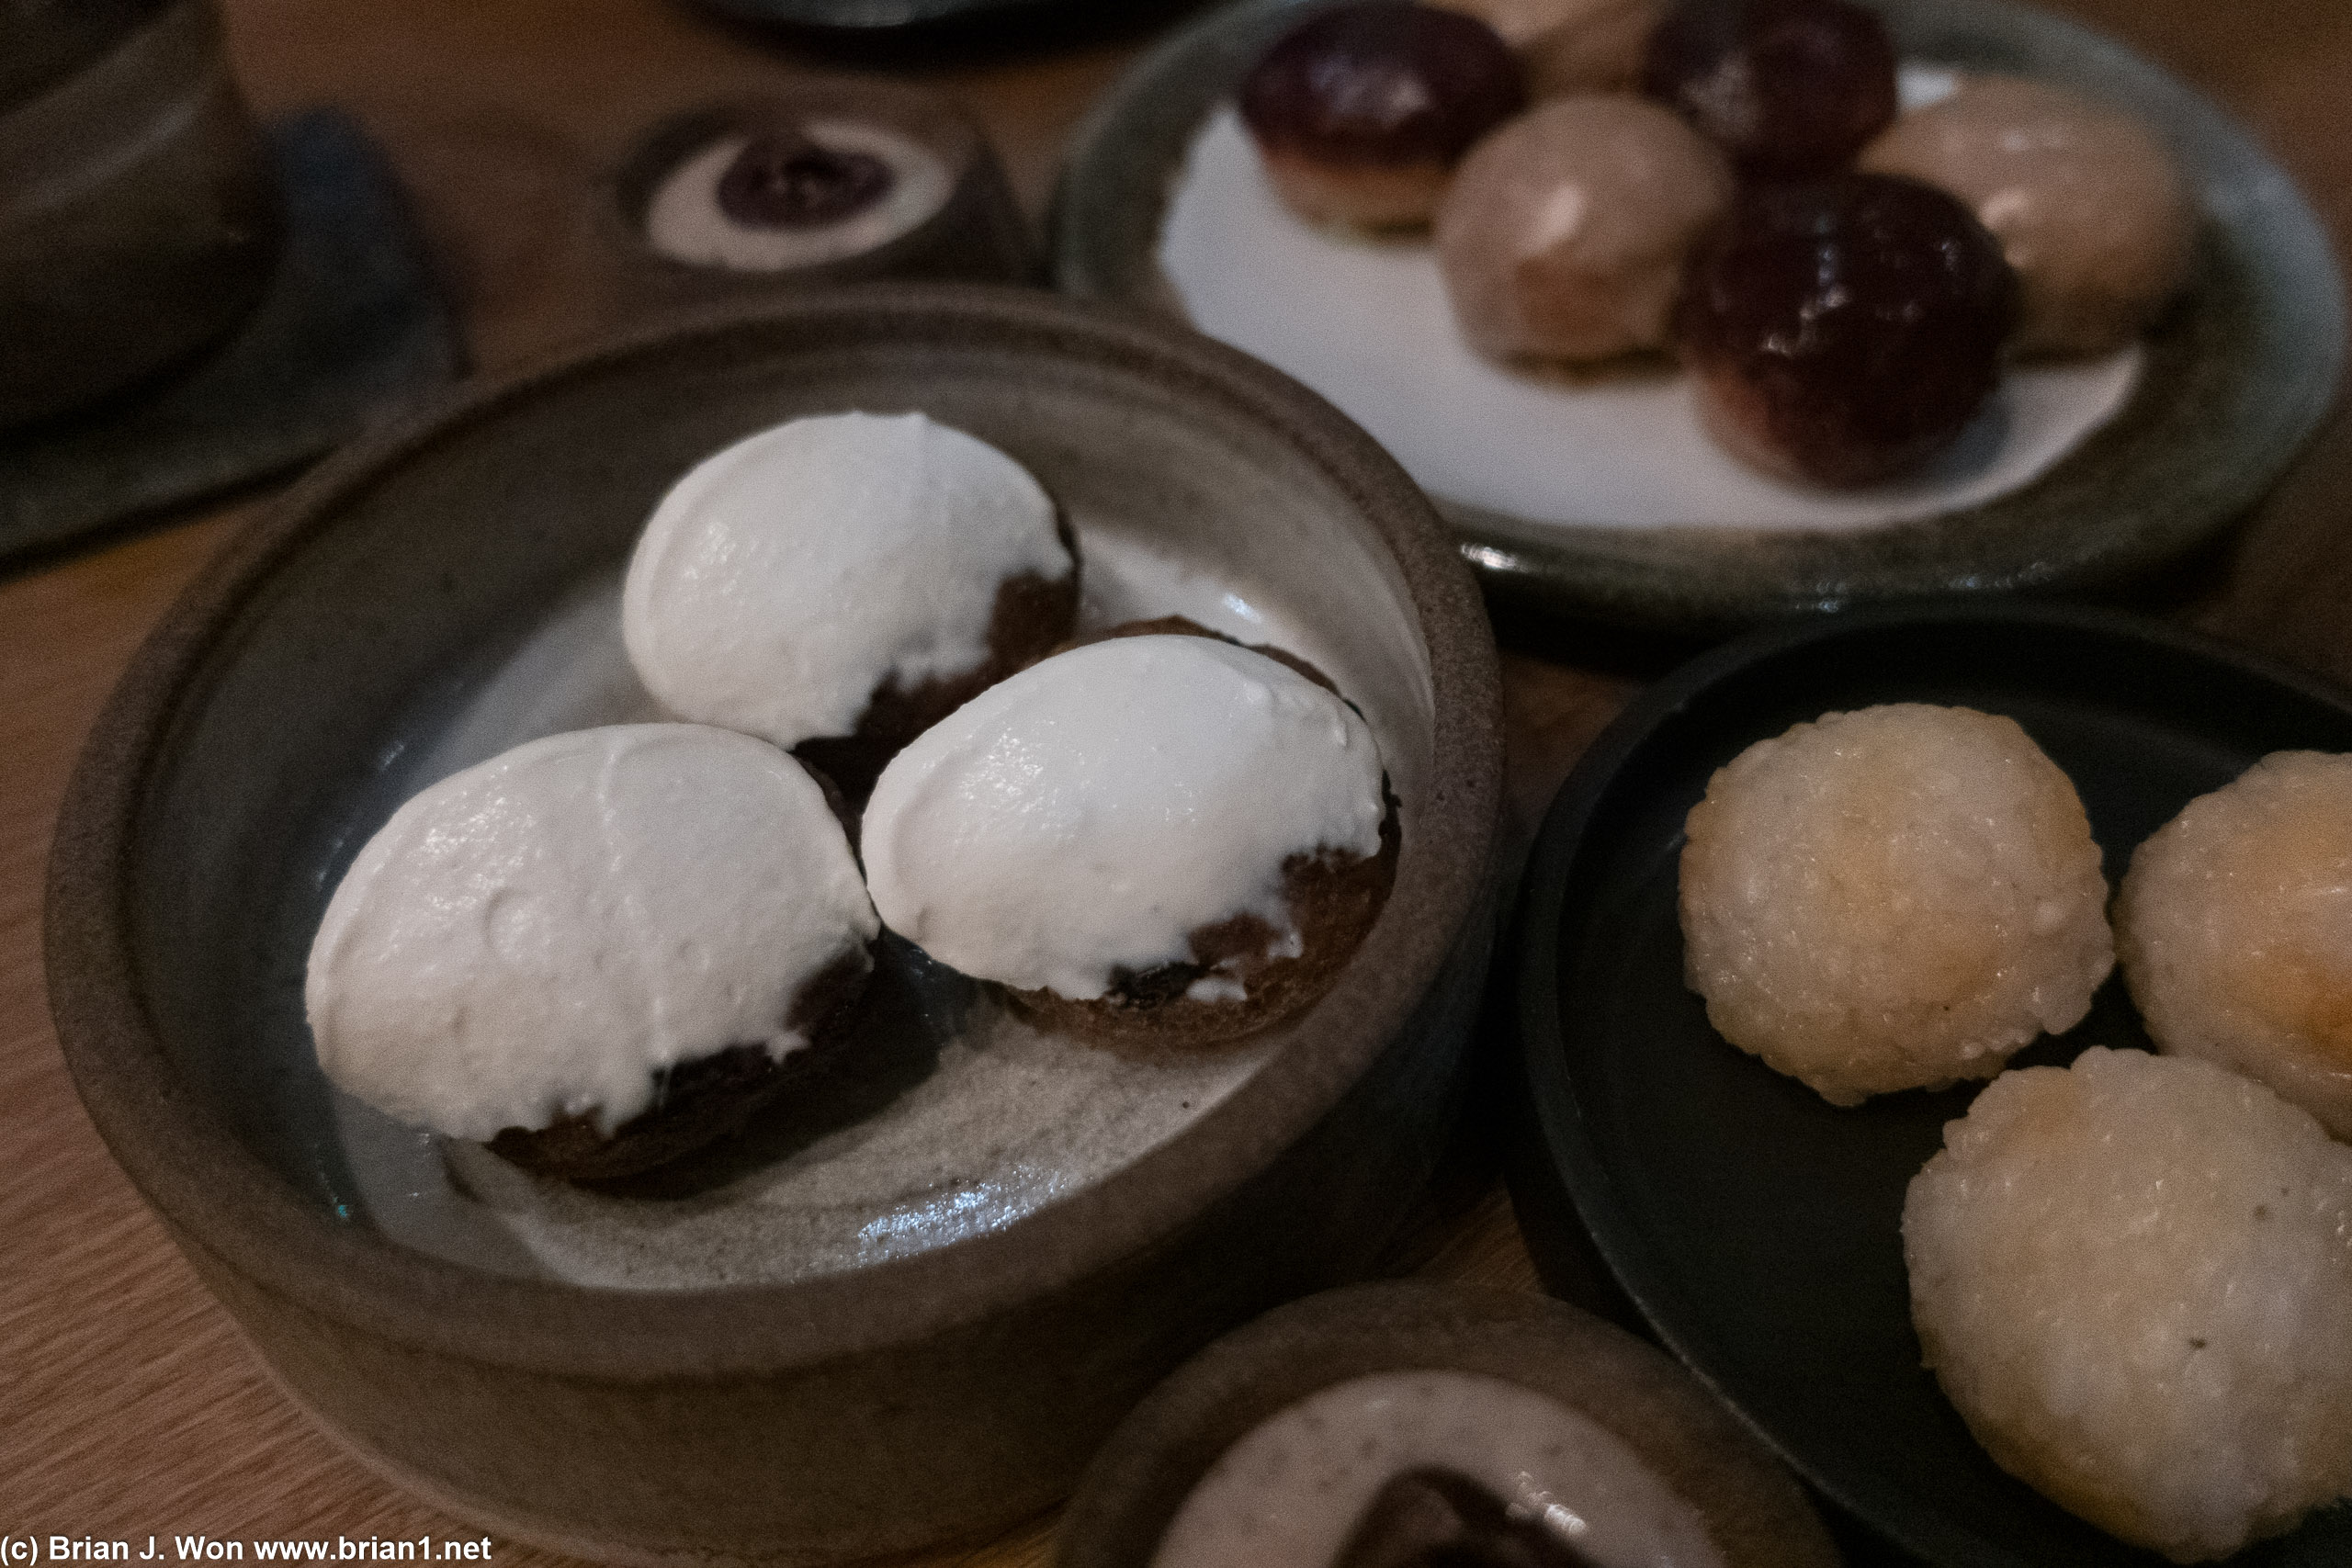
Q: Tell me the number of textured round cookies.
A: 3